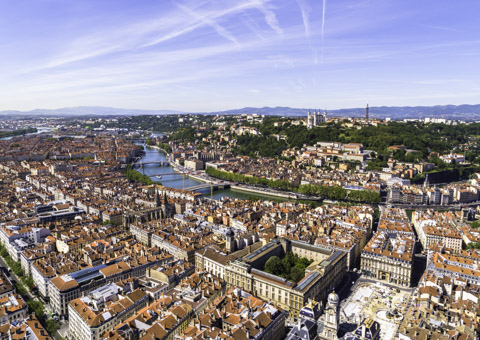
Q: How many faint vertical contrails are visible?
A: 2